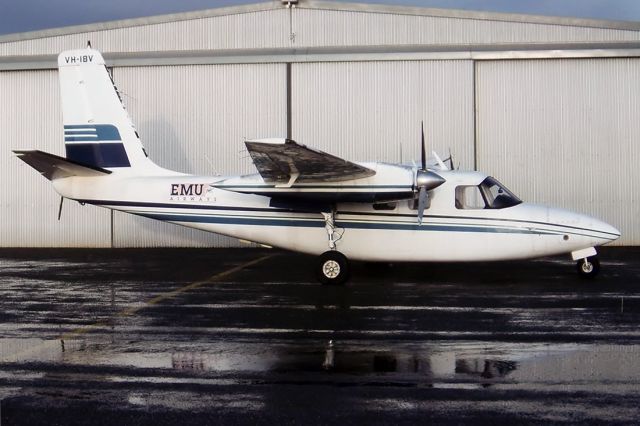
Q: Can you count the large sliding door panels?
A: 4